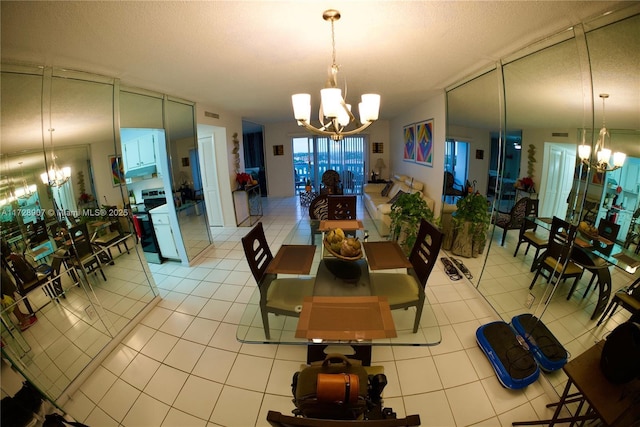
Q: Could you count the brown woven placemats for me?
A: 4